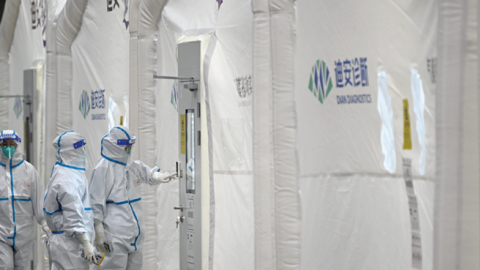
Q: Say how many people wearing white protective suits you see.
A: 3